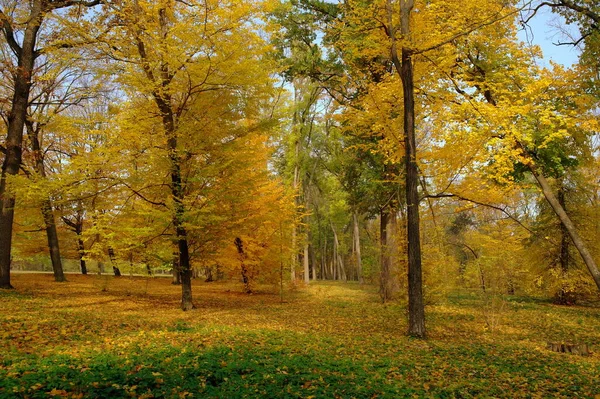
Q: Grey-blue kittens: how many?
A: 0